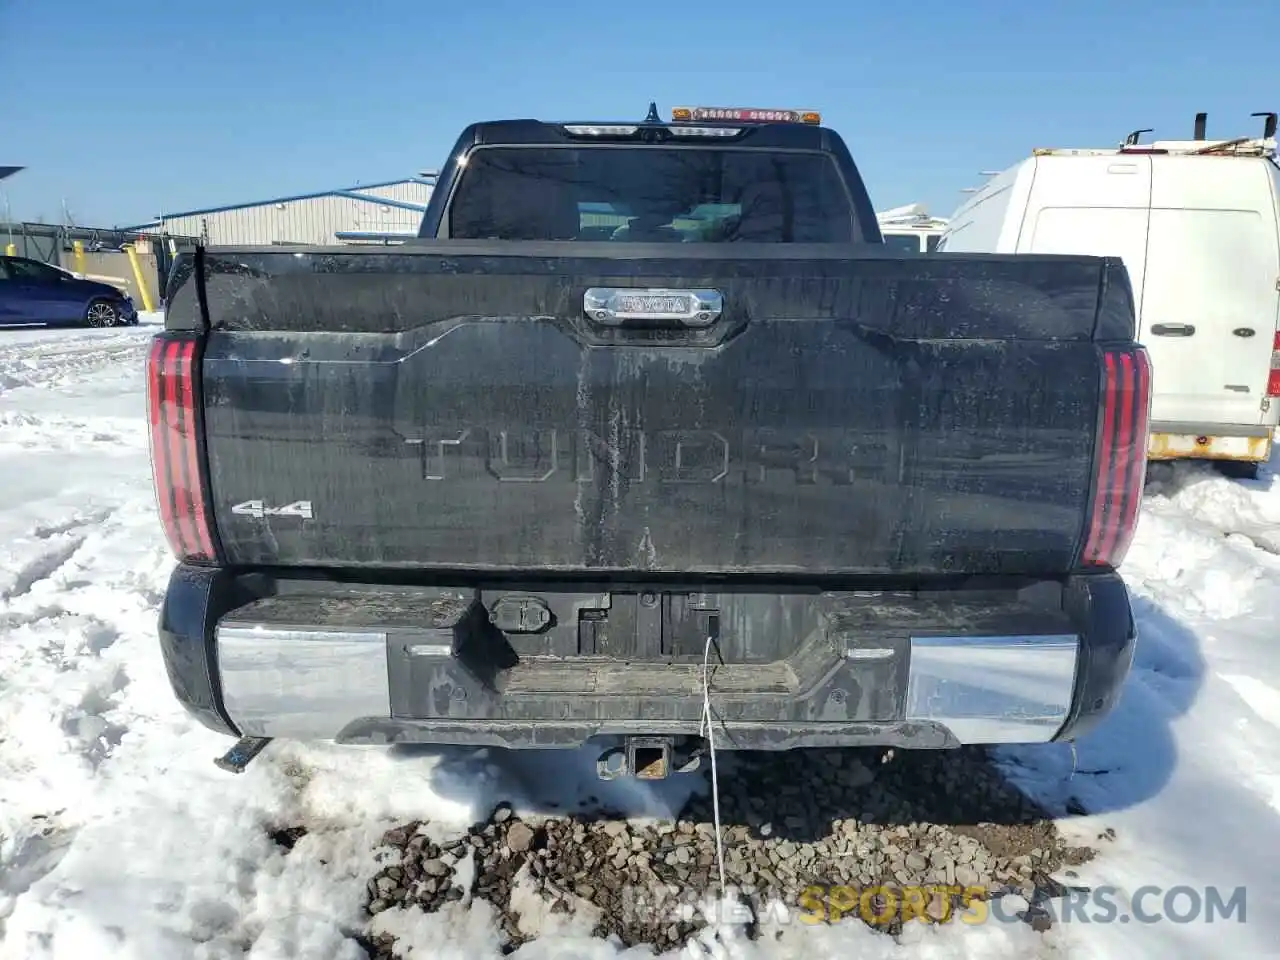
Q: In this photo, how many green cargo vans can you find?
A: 0